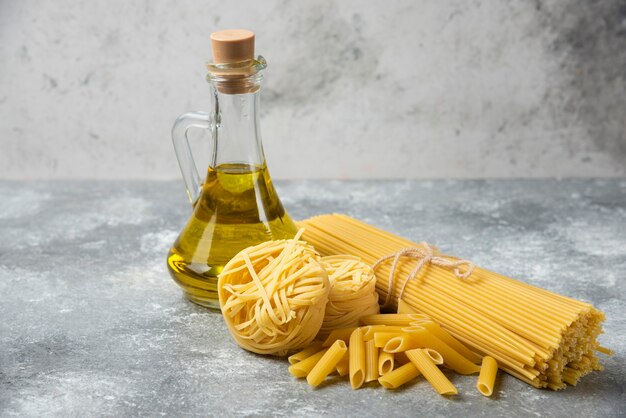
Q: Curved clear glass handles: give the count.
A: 1